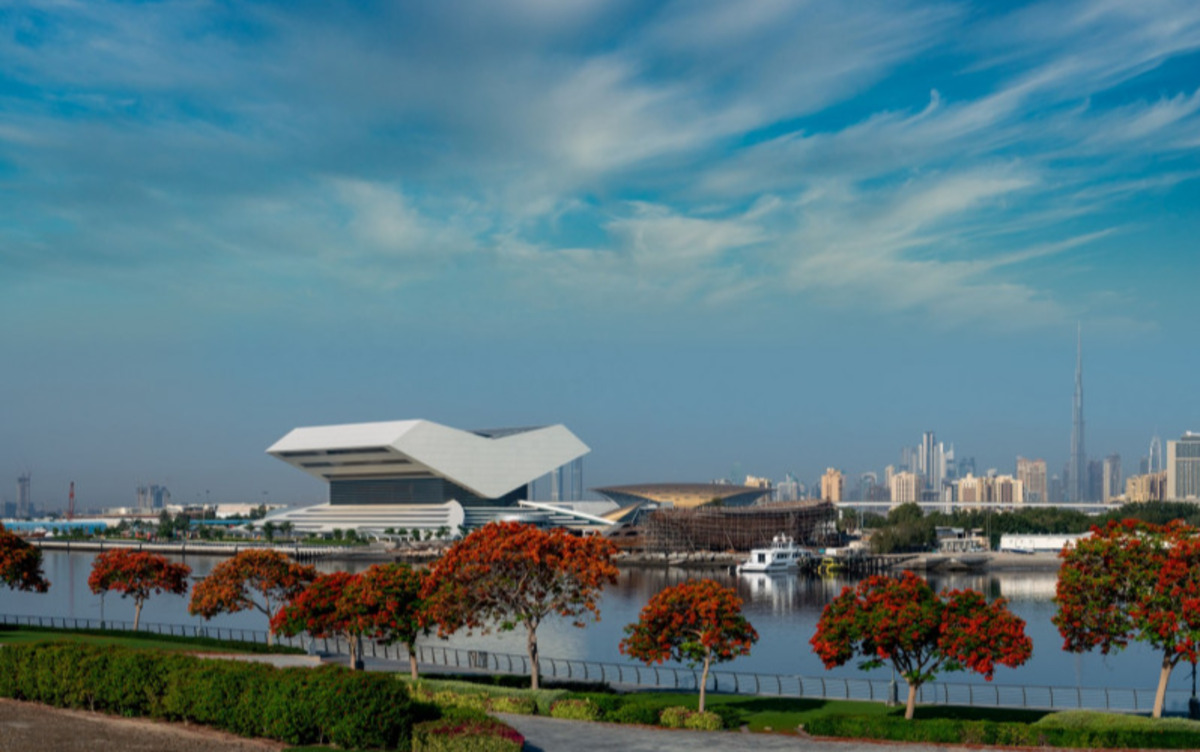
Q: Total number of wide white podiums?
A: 1